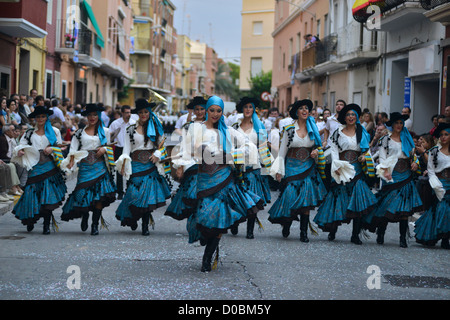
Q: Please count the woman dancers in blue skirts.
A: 10